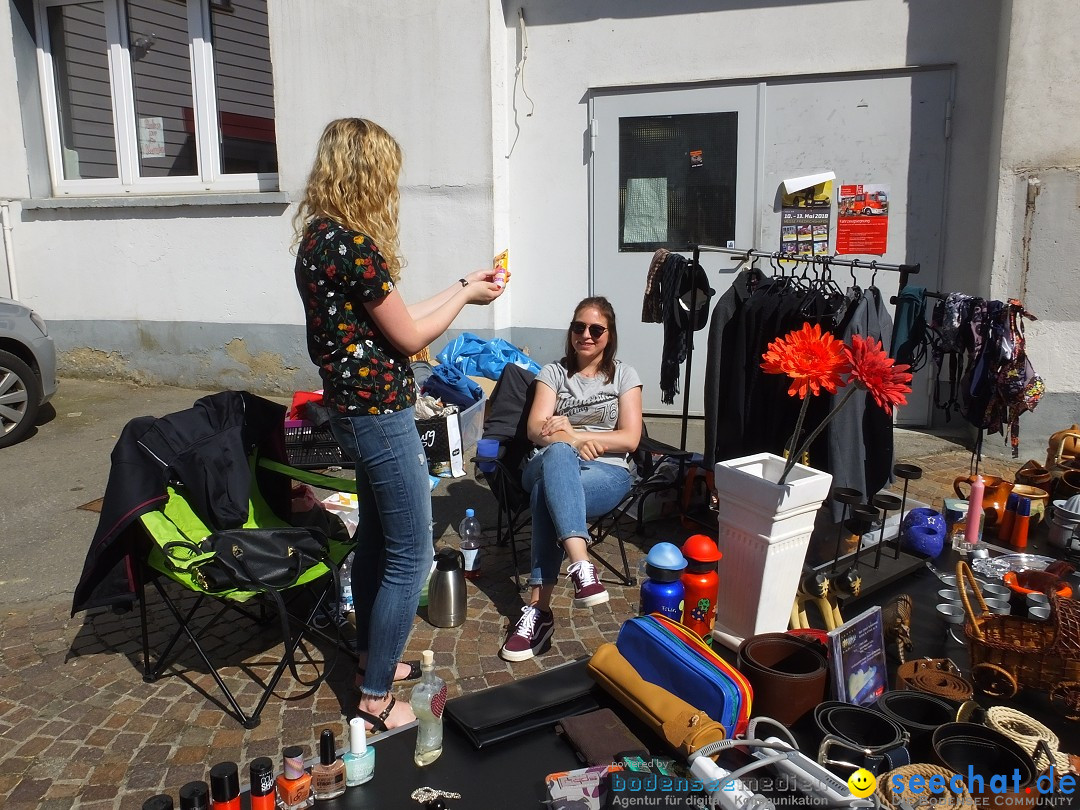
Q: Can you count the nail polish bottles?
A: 7